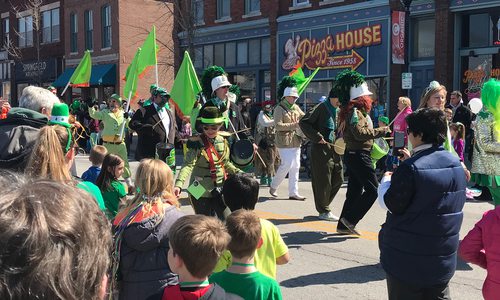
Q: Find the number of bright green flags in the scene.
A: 5